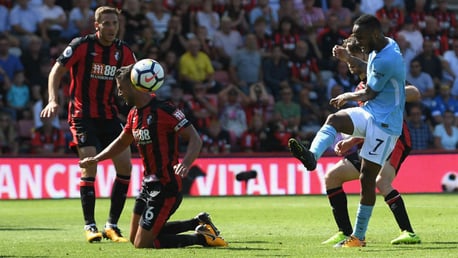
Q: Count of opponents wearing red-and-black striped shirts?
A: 3